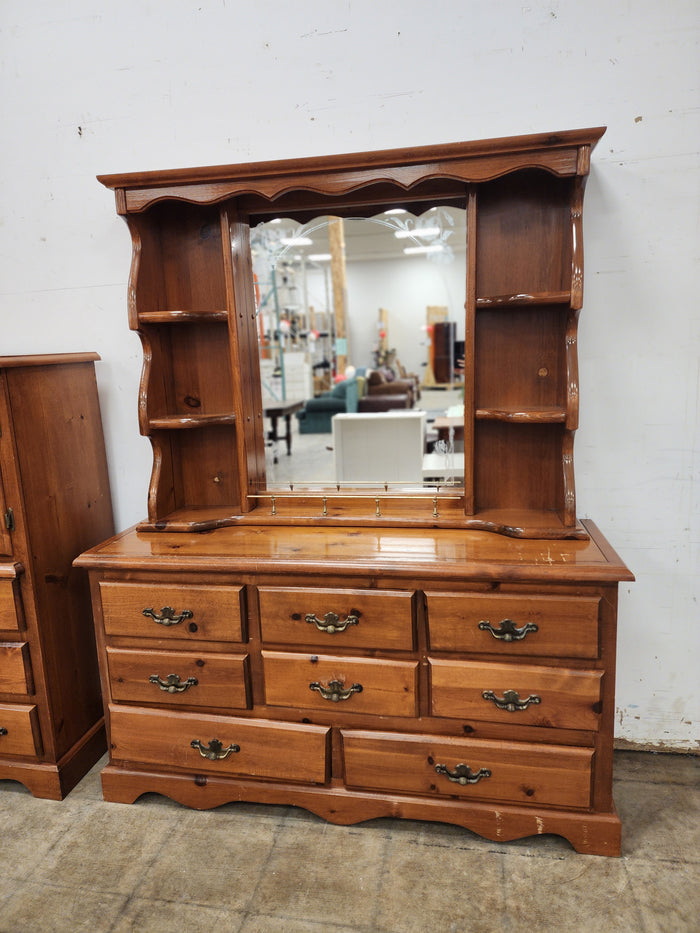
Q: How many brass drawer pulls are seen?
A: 8